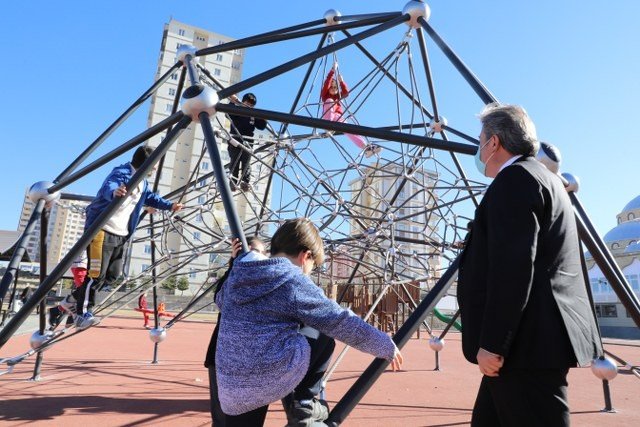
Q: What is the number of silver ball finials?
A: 12